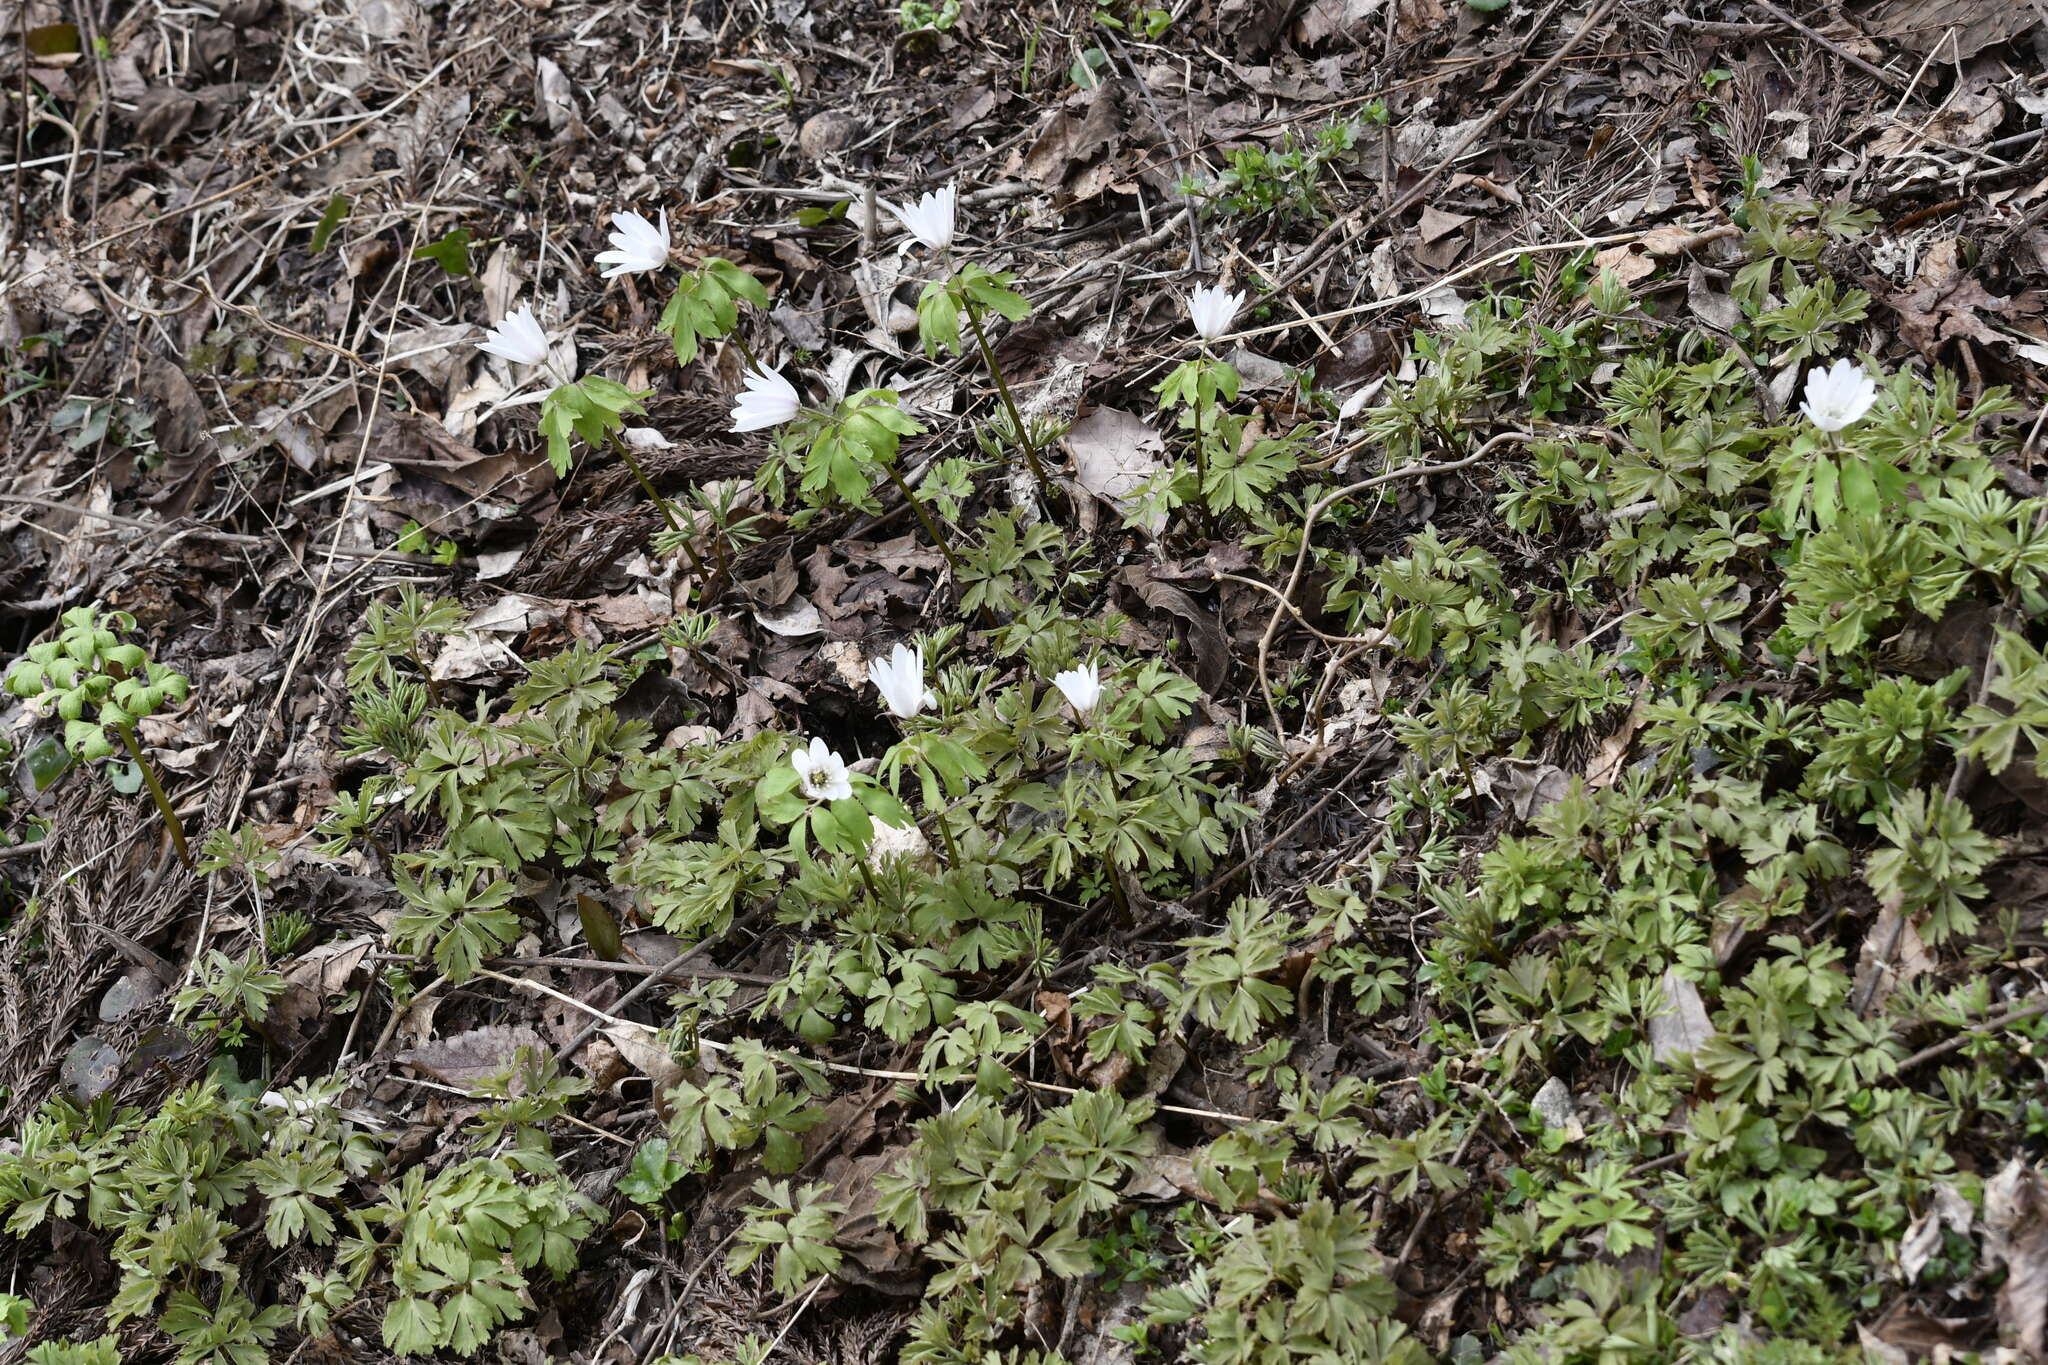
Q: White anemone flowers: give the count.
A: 9